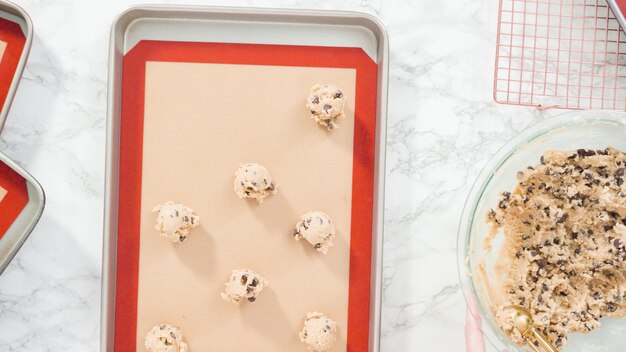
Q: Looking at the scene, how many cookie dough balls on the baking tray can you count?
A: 7